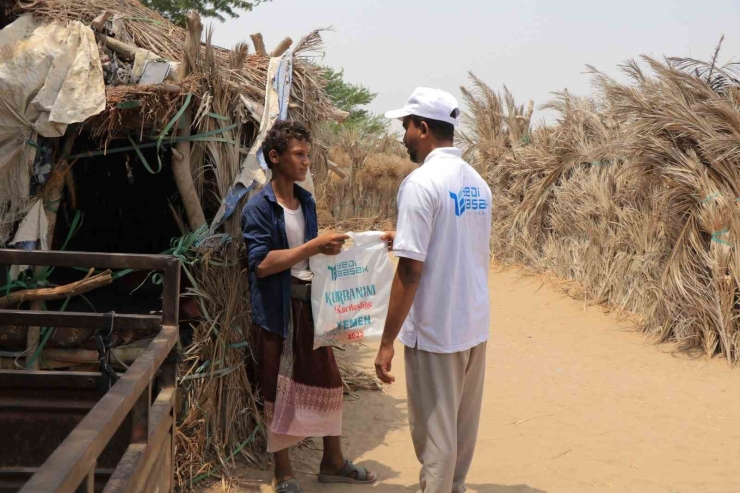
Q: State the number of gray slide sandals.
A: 2